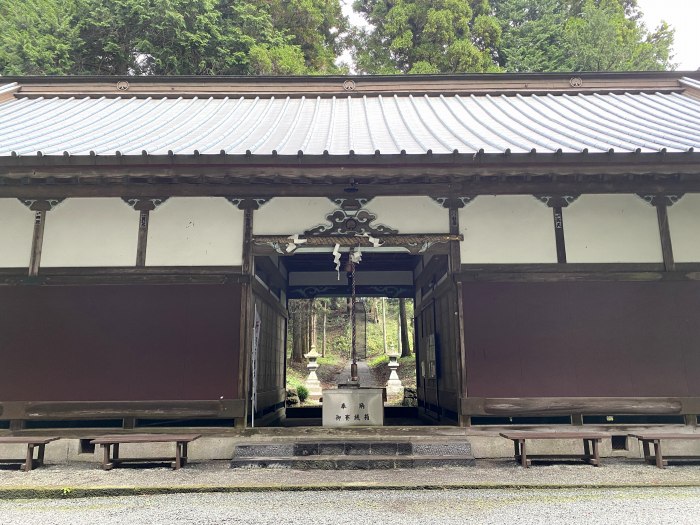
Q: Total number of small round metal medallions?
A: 3